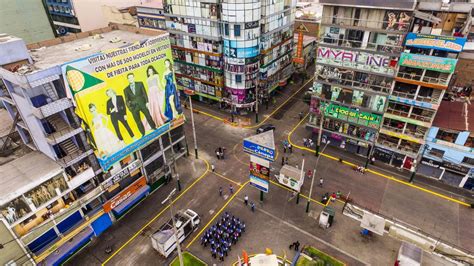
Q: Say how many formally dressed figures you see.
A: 5